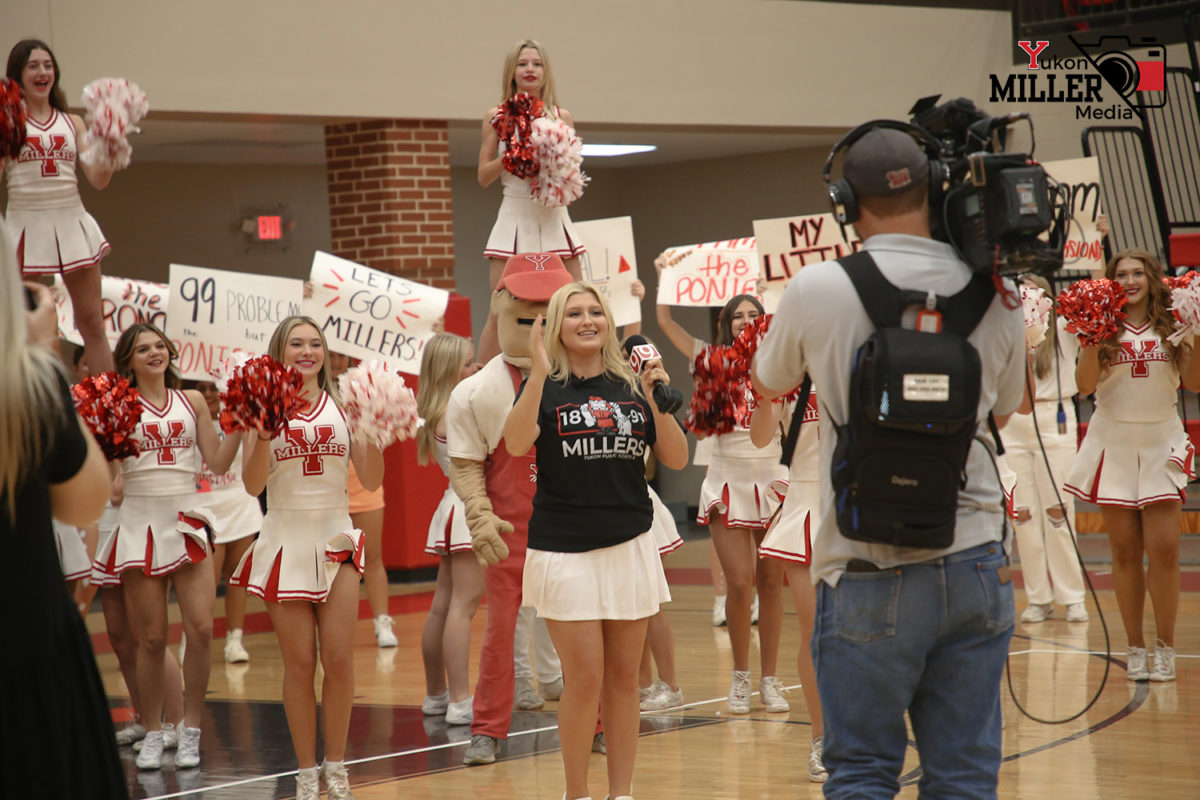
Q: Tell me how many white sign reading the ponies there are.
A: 2